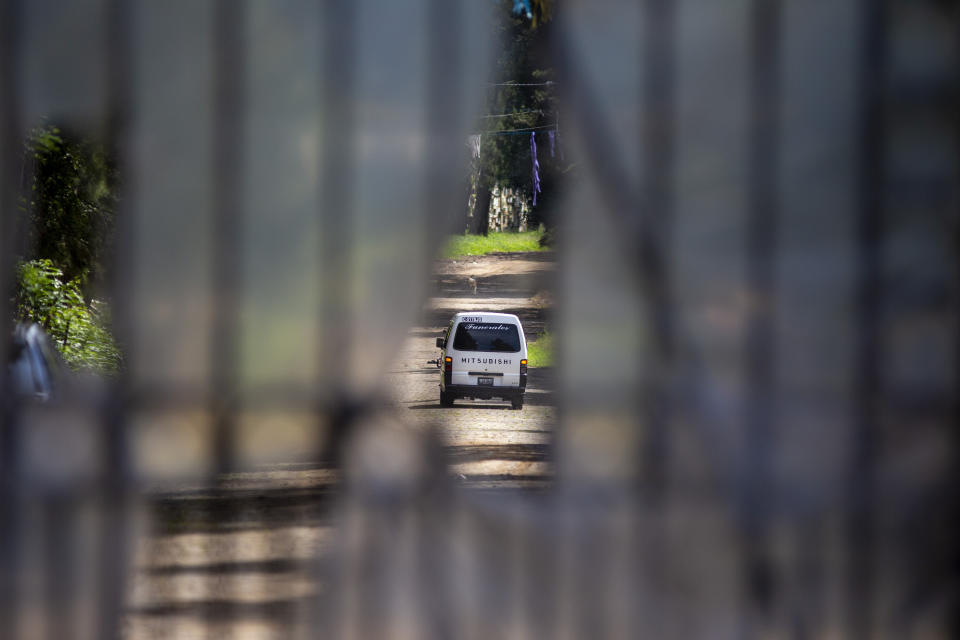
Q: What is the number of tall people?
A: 0